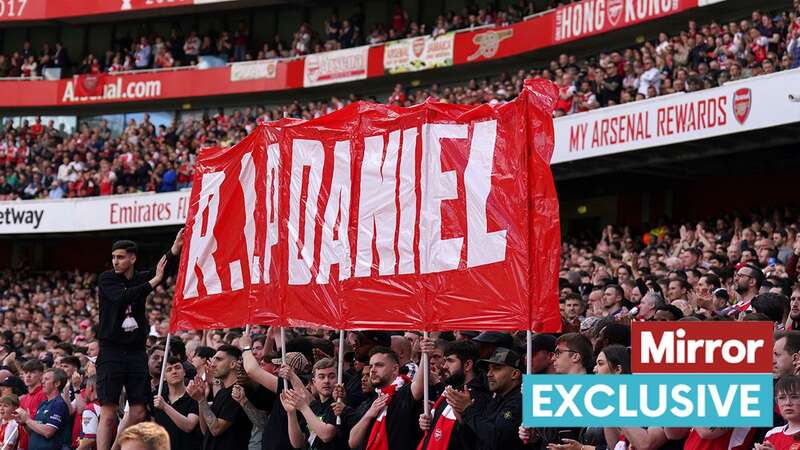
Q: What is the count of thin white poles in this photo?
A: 6